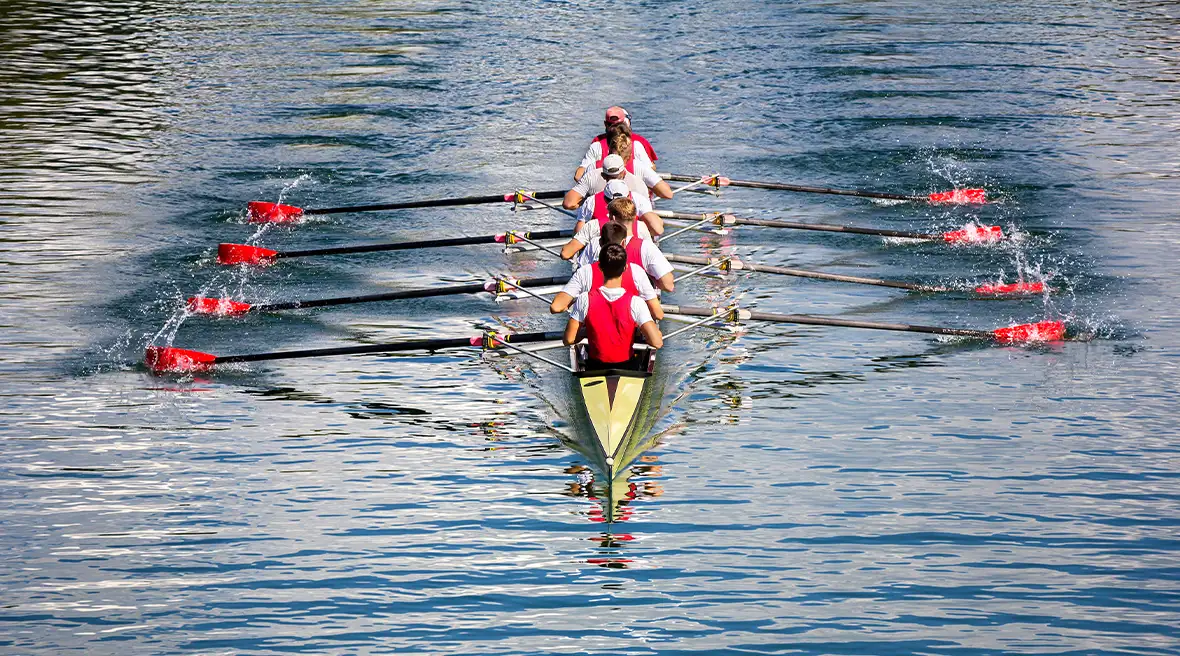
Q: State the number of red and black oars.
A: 8